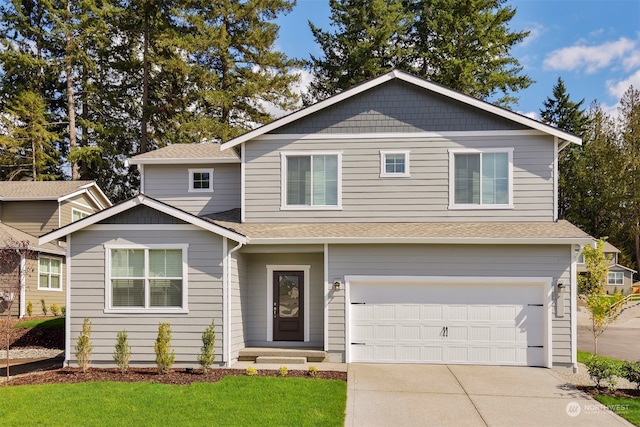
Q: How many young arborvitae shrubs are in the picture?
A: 4